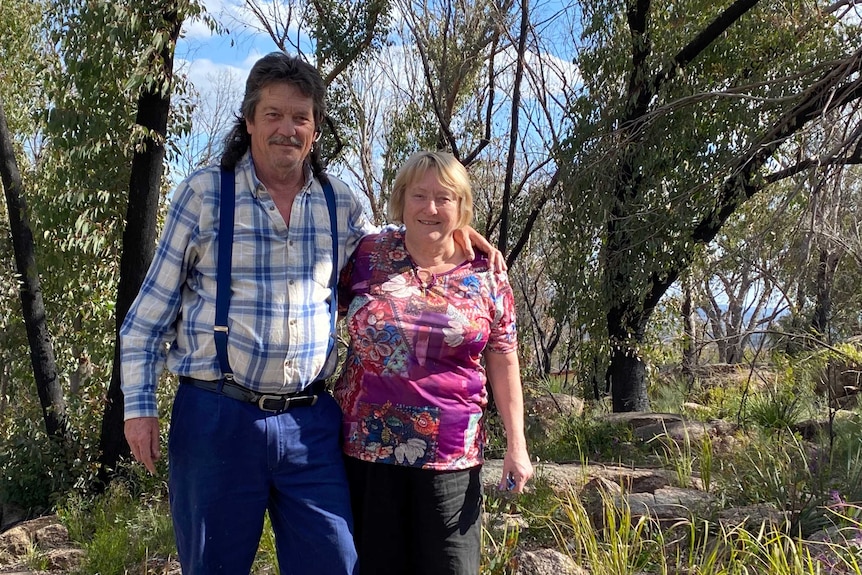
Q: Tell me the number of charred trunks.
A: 3